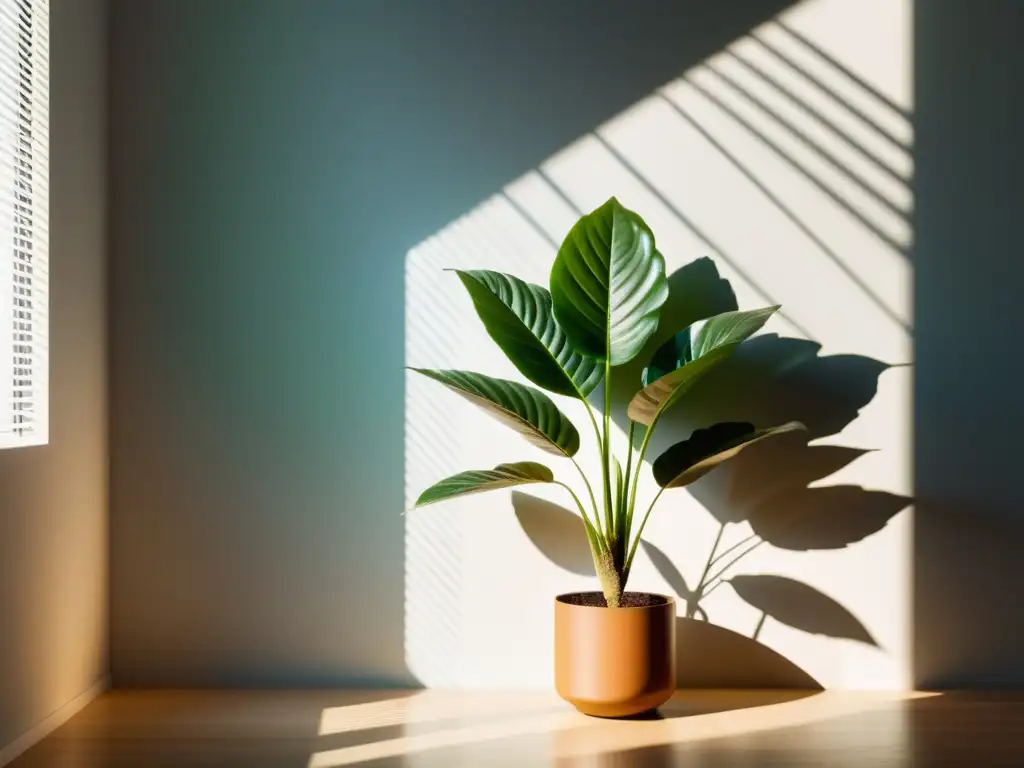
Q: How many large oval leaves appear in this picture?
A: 6